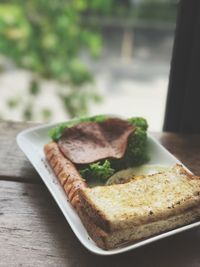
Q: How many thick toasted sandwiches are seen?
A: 1